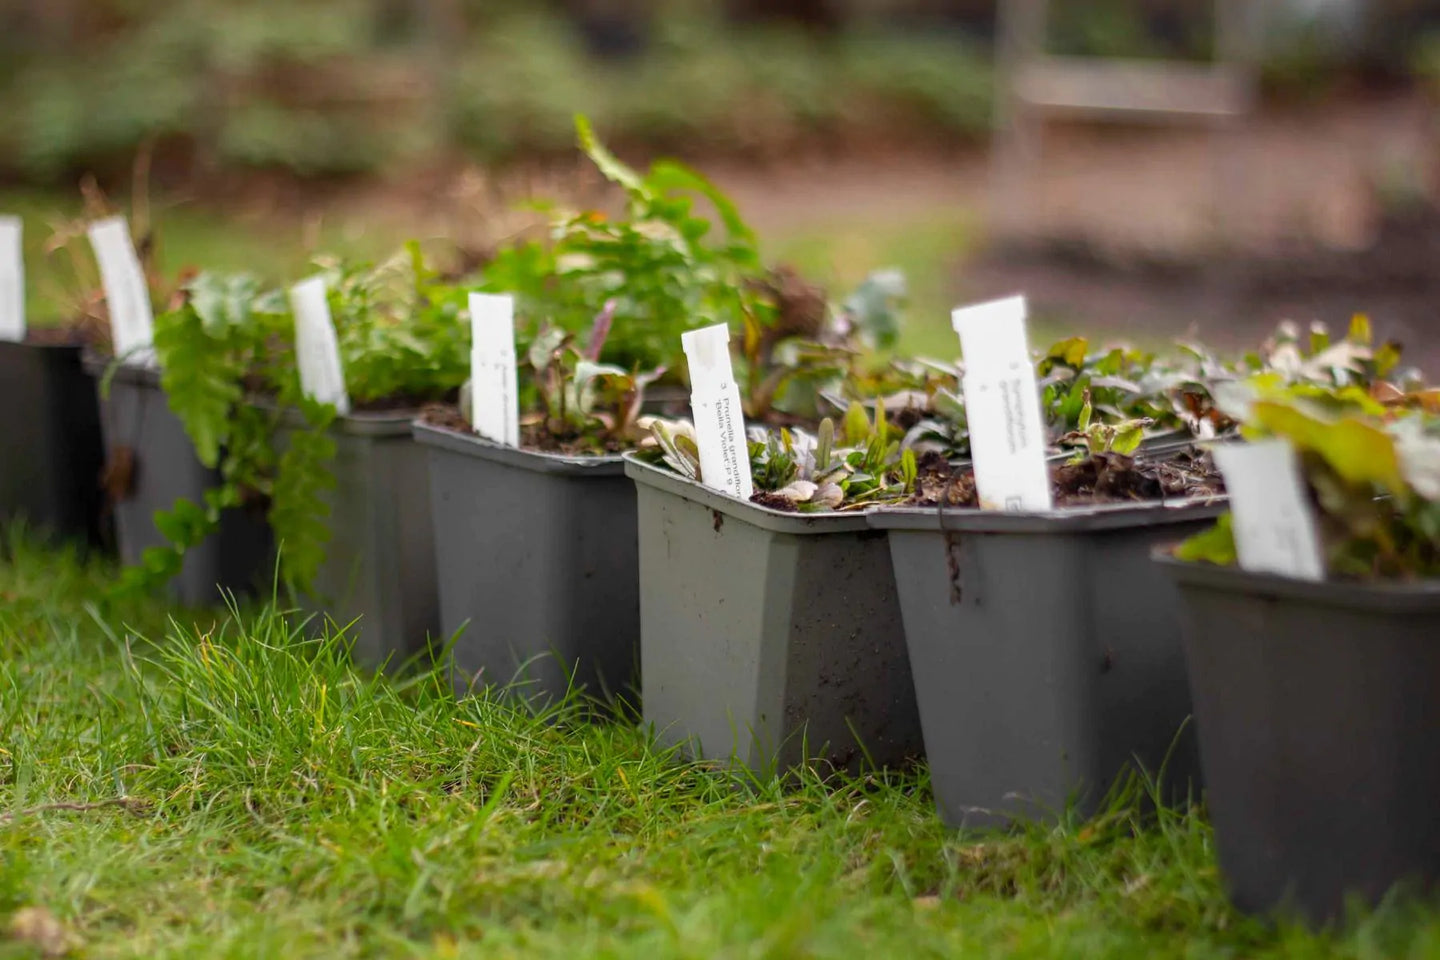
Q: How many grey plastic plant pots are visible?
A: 7